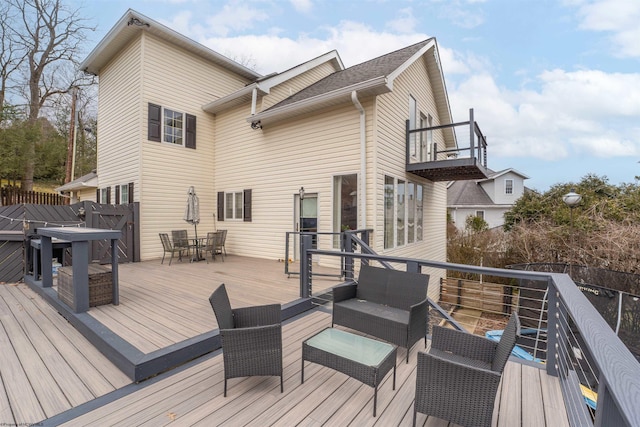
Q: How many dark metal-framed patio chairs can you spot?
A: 4